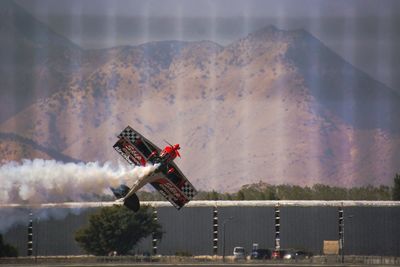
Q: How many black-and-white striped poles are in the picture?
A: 5